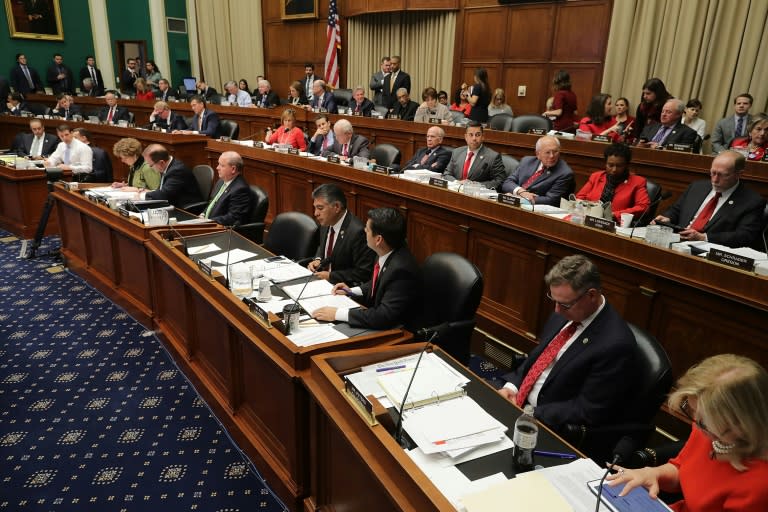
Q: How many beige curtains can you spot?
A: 3